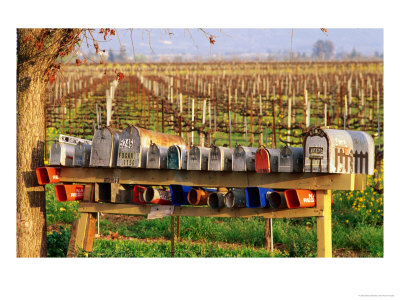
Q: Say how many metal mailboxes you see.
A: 12